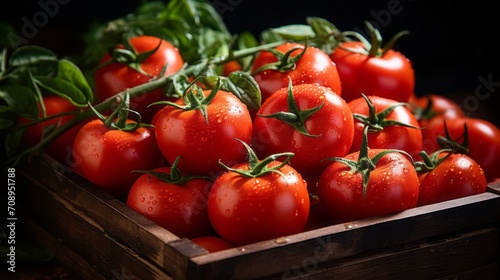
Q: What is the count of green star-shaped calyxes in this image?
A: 13